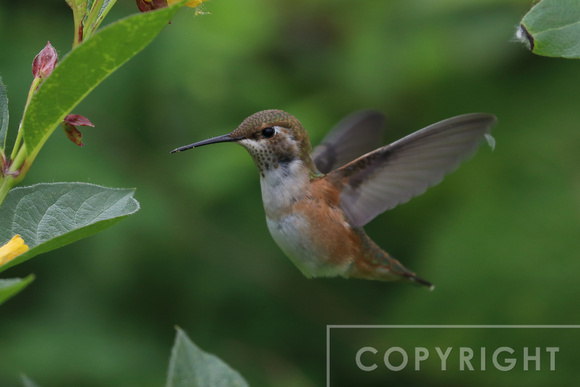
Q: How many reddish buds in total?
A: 2